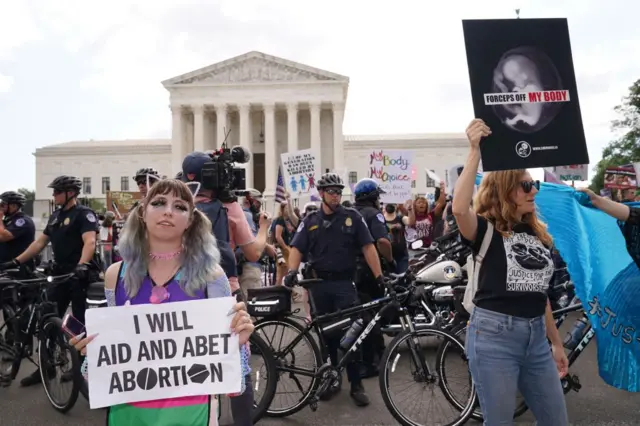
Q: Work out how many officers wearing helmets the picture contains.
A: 5